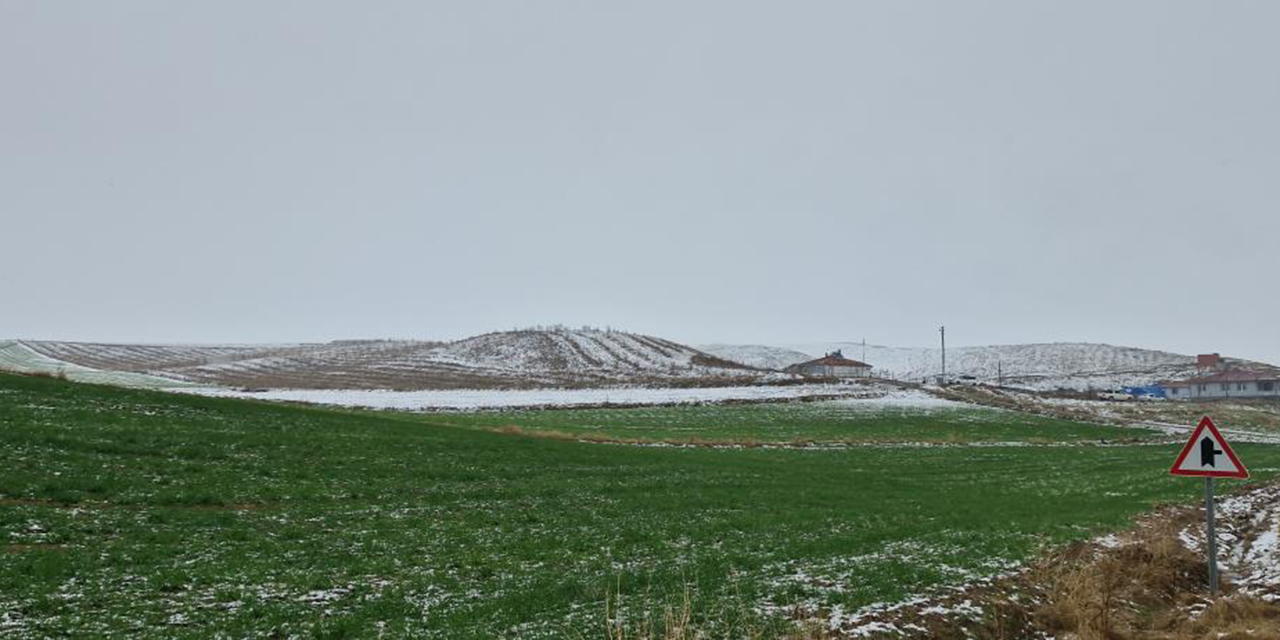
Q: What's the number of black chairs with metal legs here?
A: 0